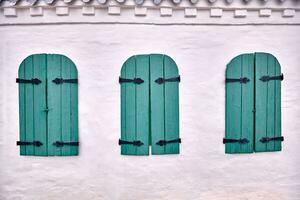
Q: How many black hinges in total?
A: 12